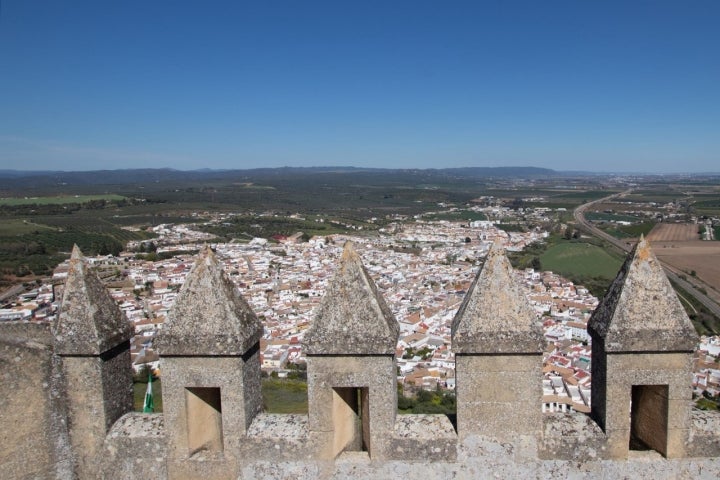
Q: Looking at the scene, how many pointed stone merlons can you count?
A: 5